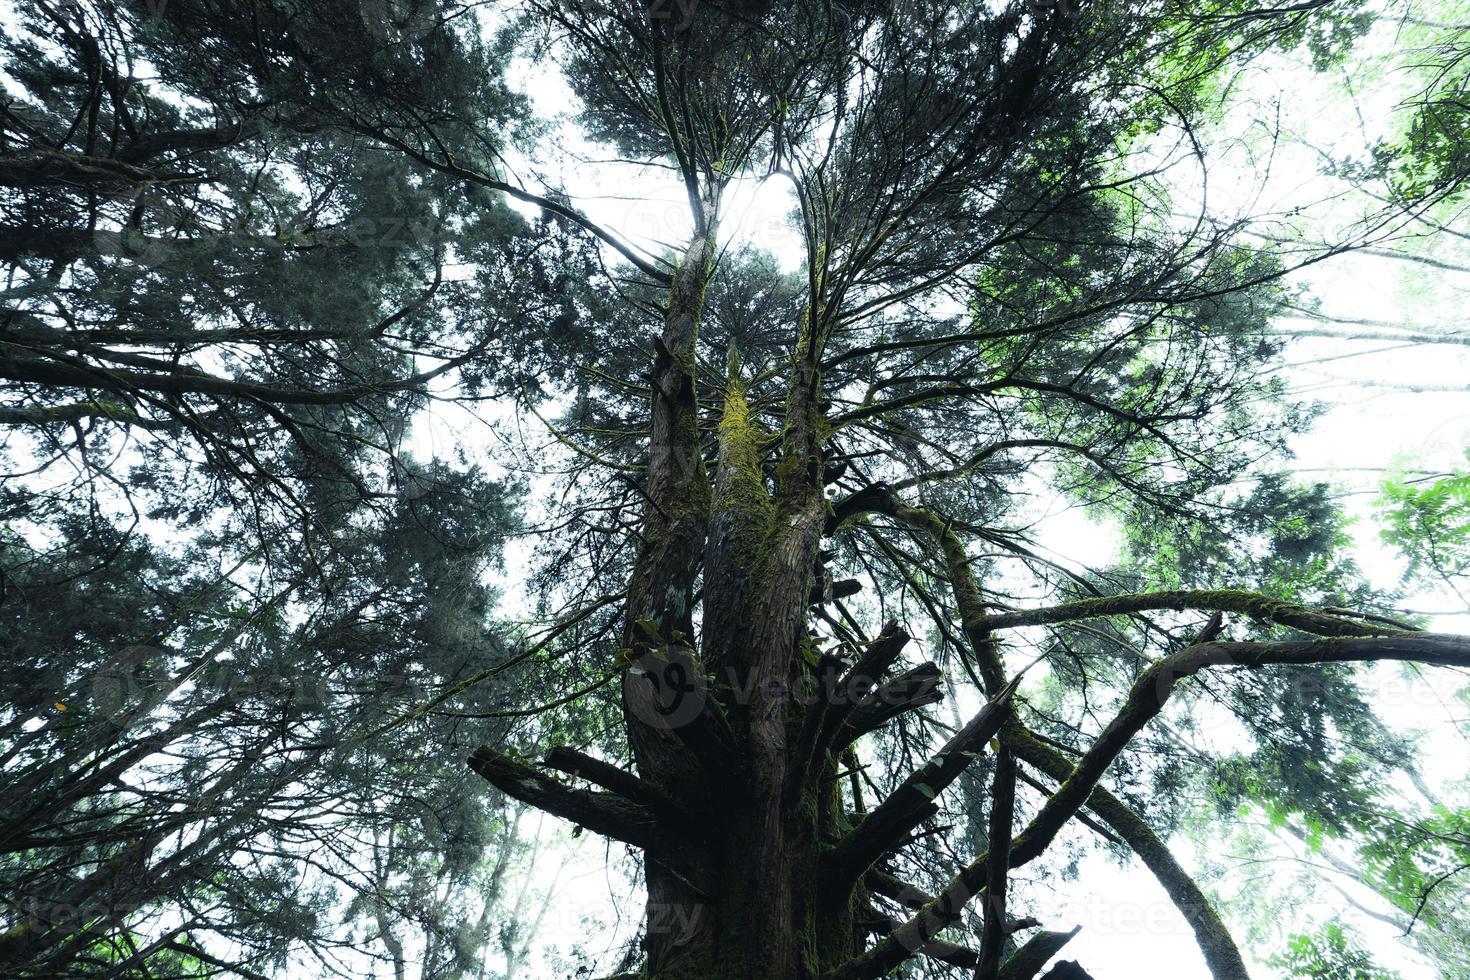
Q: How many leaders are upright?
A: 3